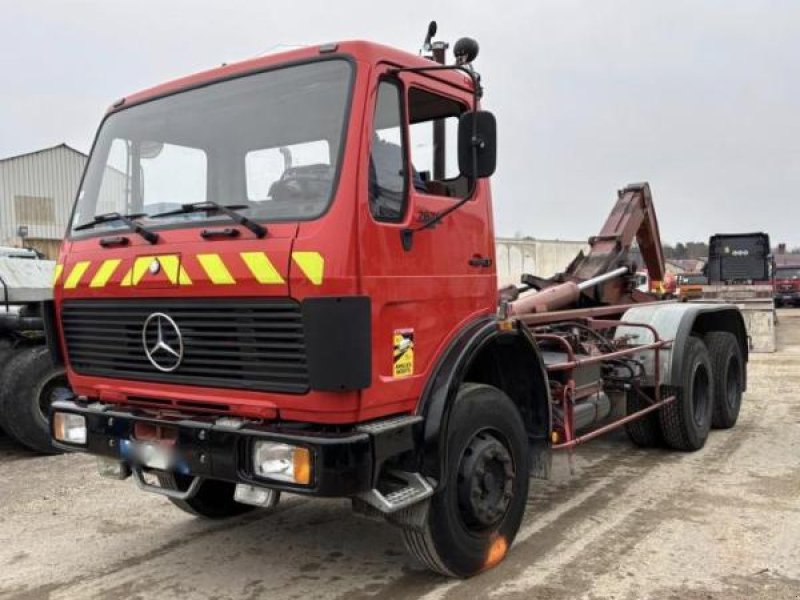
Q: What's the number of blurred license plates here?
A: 1